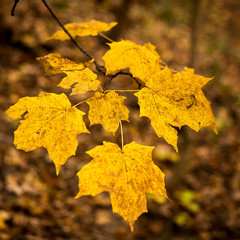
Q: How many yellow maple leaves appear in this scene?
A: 8